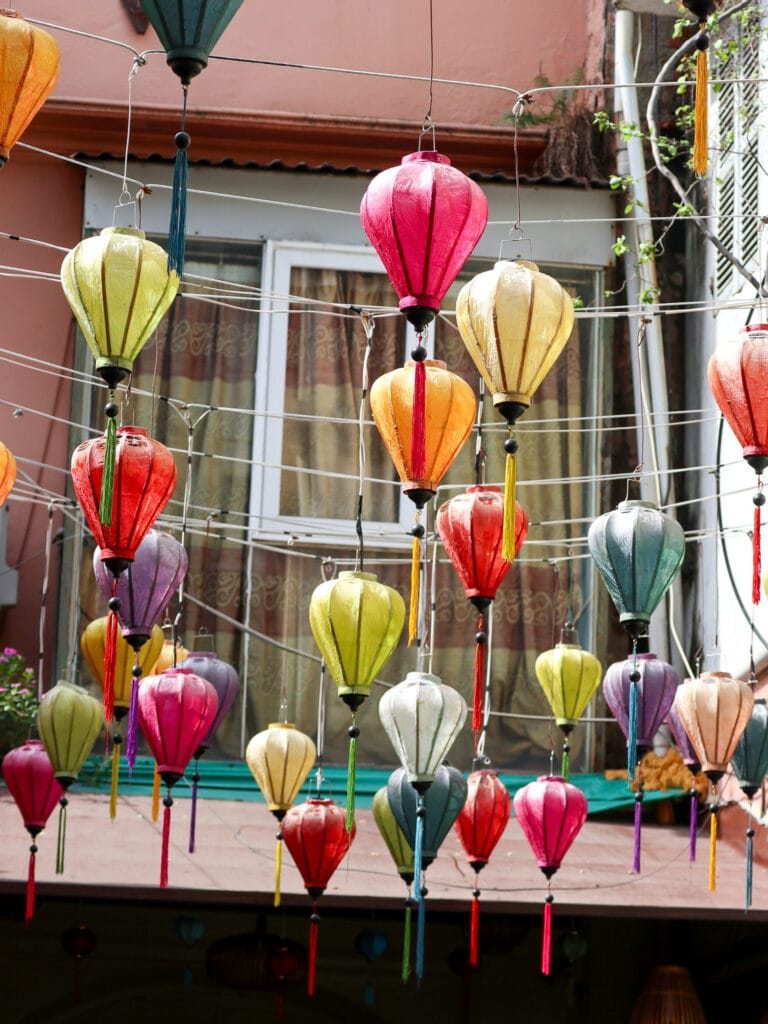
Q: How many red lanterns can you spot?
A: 5